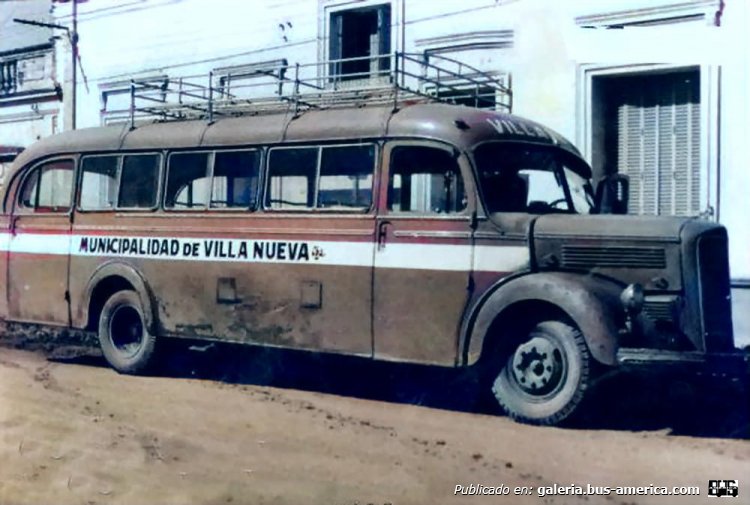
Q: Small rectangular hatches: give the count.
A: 2